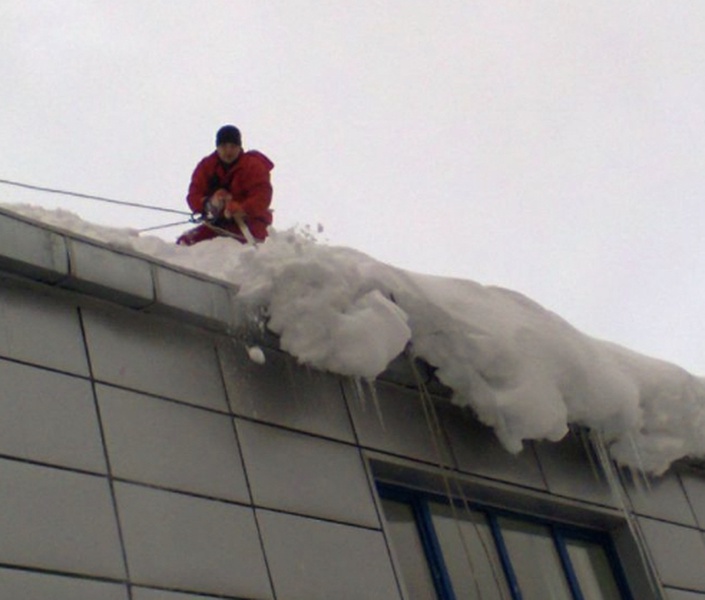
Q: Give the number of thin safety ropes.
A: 2